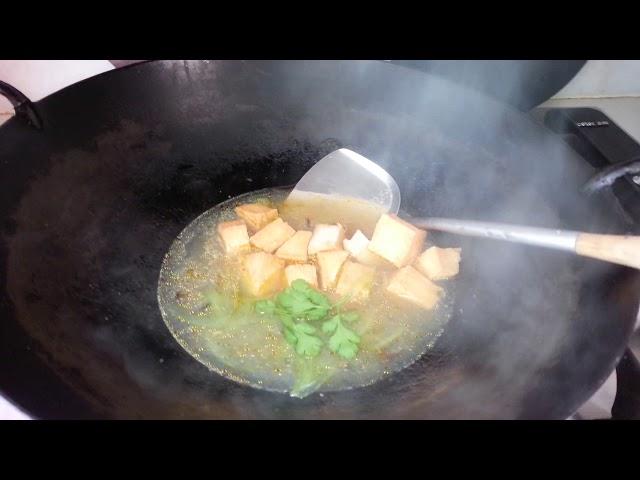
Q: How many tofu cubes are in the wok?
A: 13